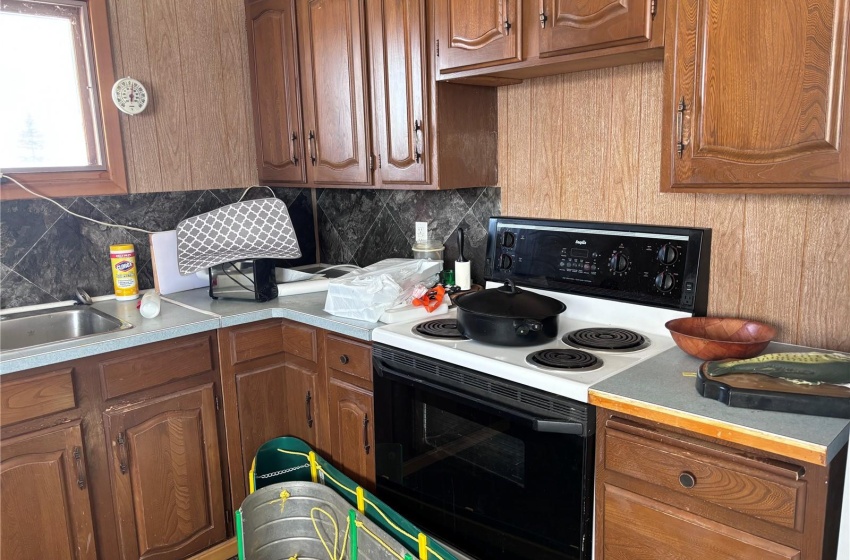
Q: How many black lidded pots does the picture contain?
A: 1